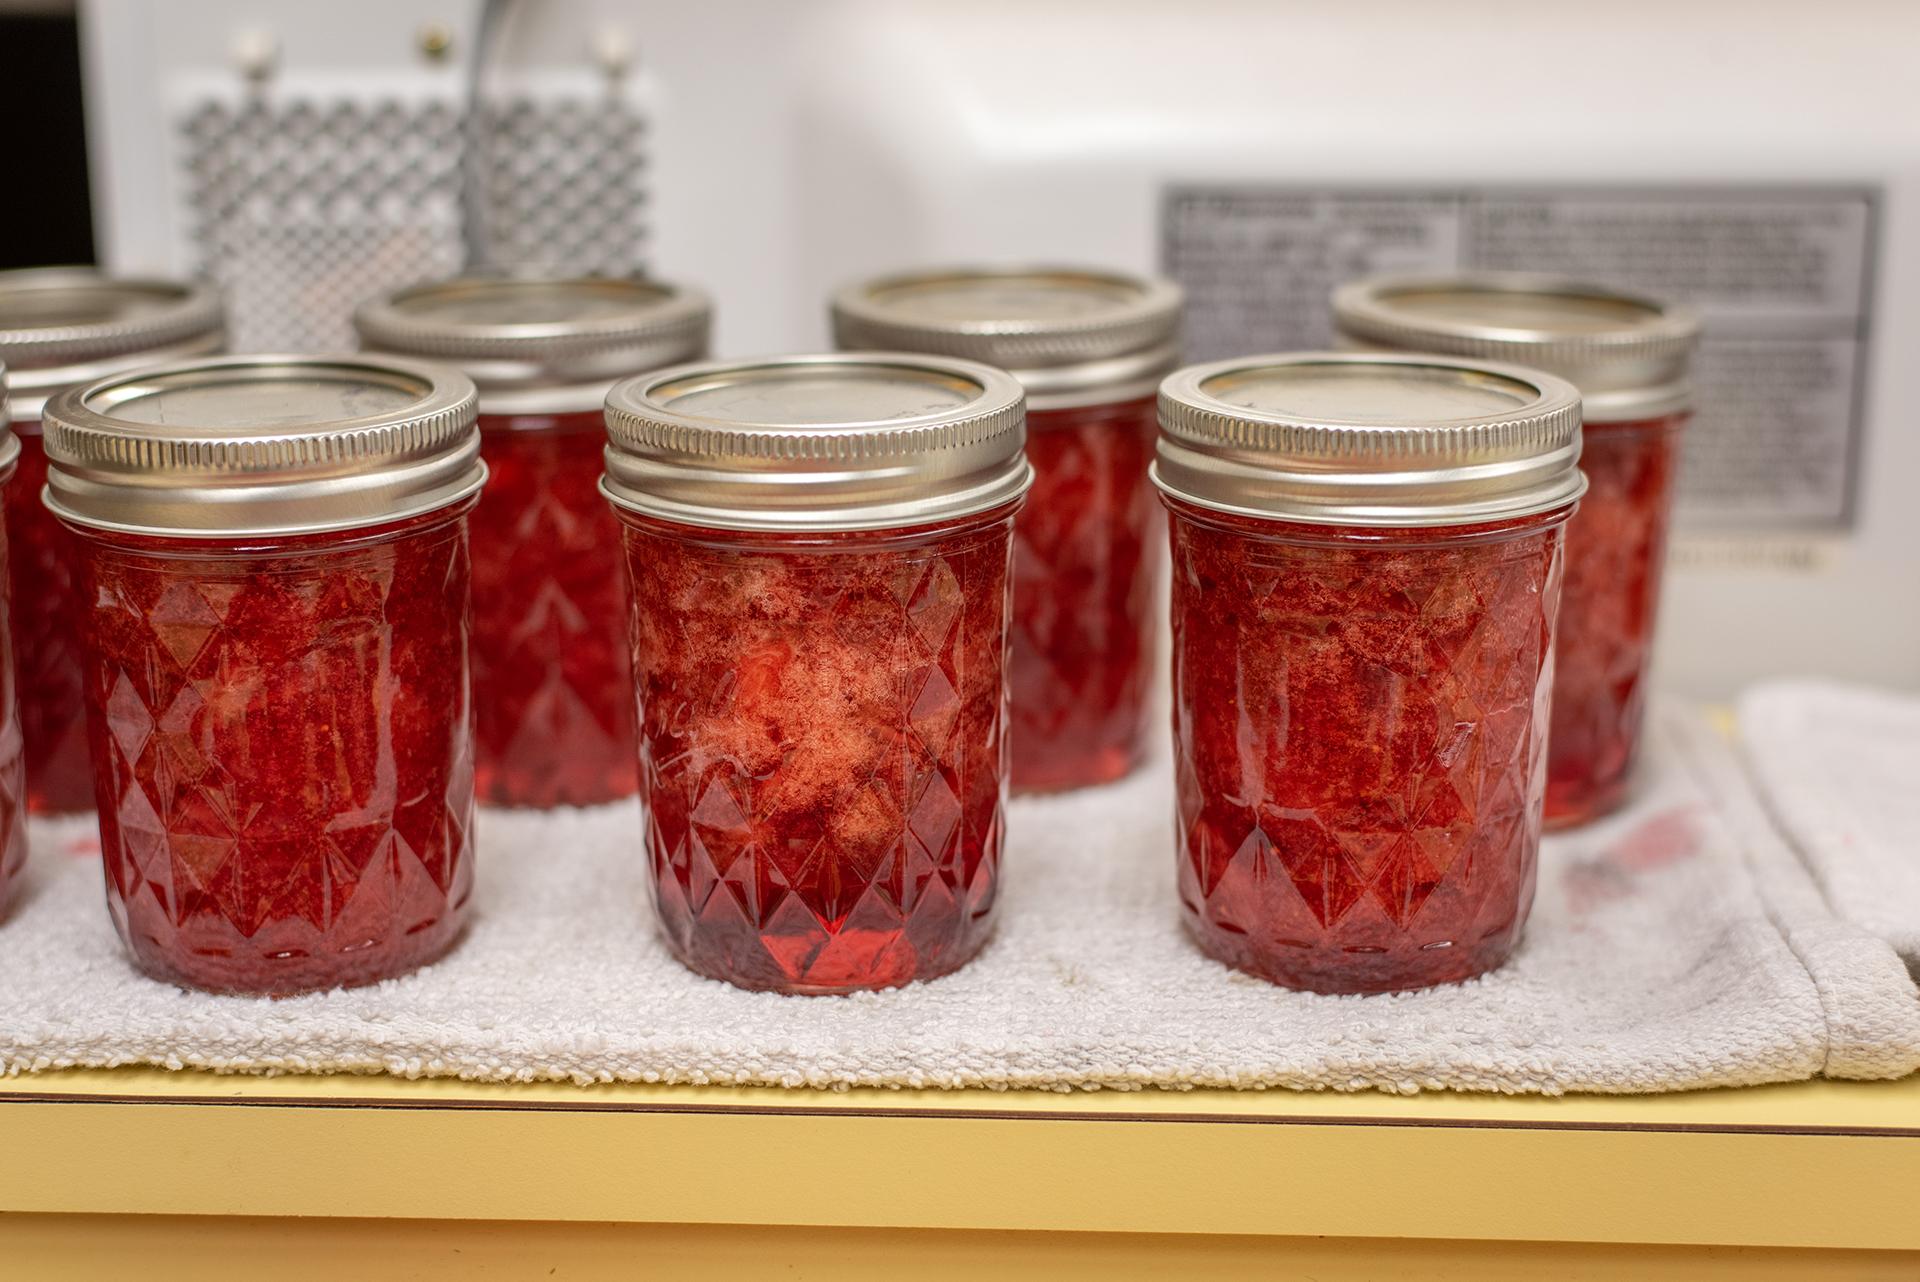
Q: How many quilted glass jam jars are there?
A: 8